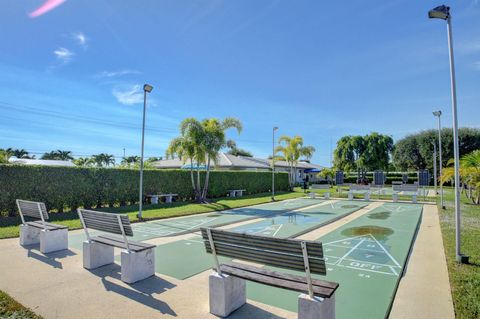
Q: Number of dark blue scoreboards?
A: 3